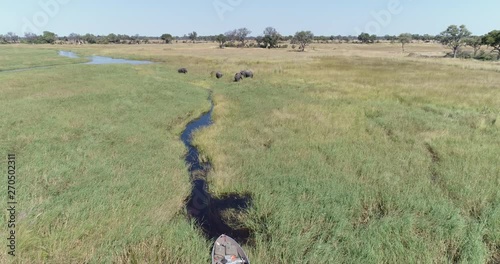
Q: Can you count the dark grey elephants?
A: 4